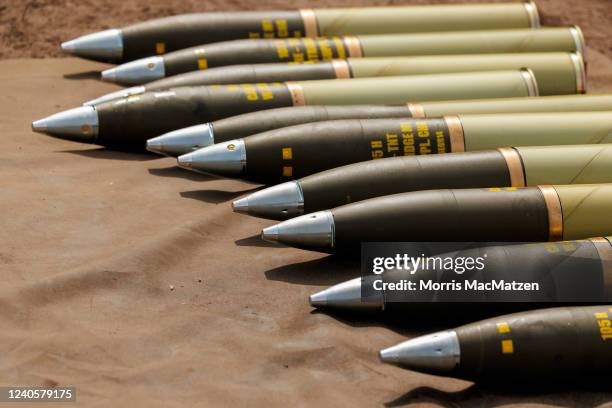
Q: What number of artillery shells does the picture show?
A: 10